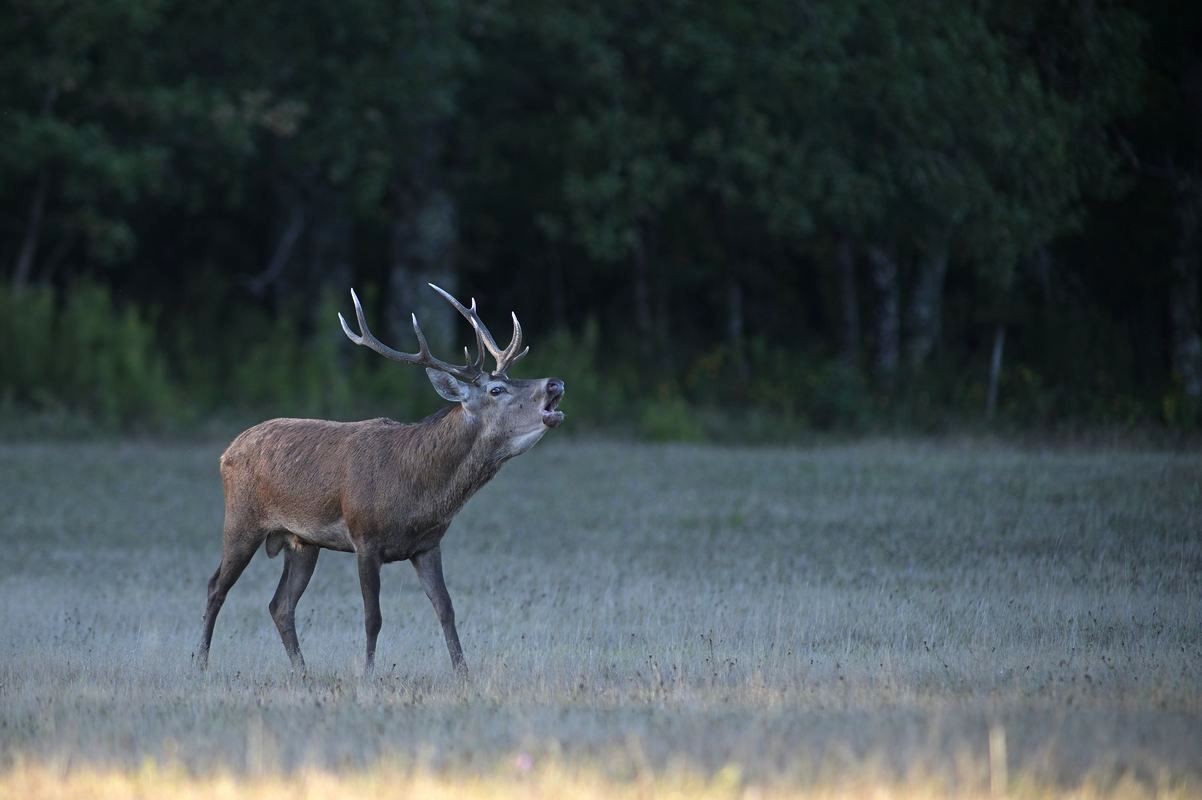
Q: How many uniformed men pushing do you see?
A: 0